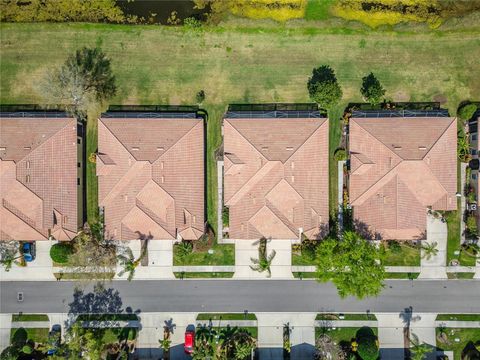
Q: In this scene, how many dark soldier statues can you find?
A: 0